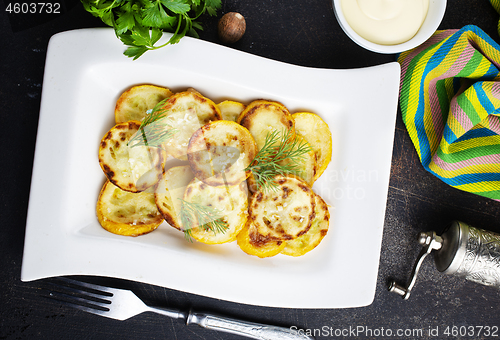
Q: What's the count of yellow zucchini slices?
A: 14